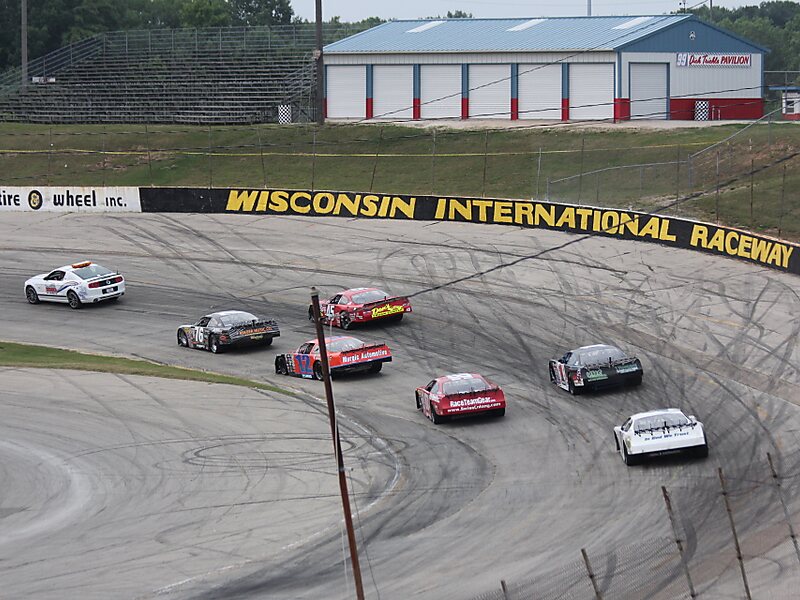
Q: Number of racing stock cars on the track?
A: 6